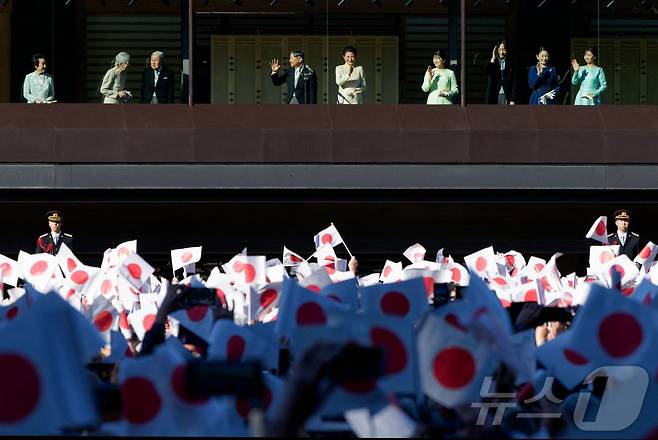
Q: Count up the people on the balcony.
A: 9